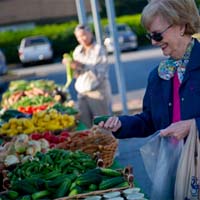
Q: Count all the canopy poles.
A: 3